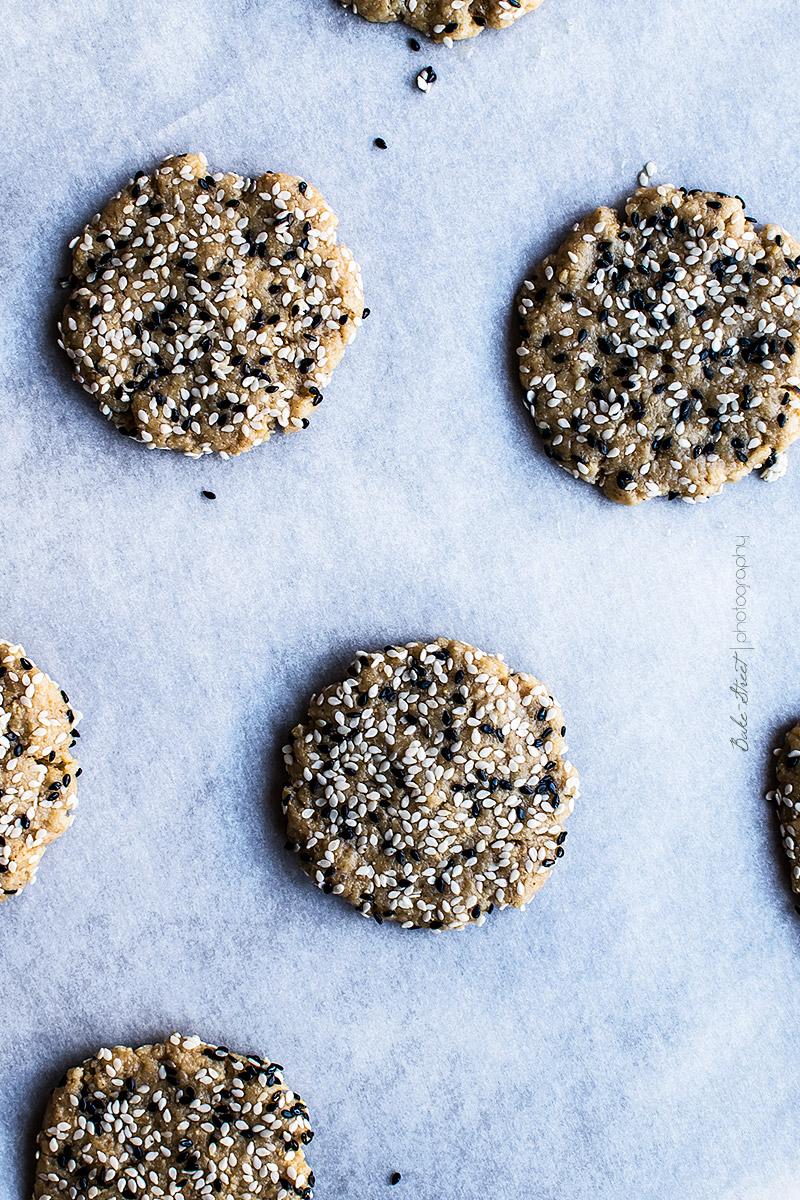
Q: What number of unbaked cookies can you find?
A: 7